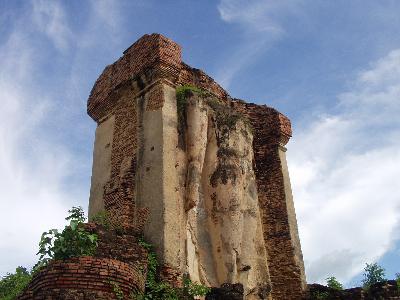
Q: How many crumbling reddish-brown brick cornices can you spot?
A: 2